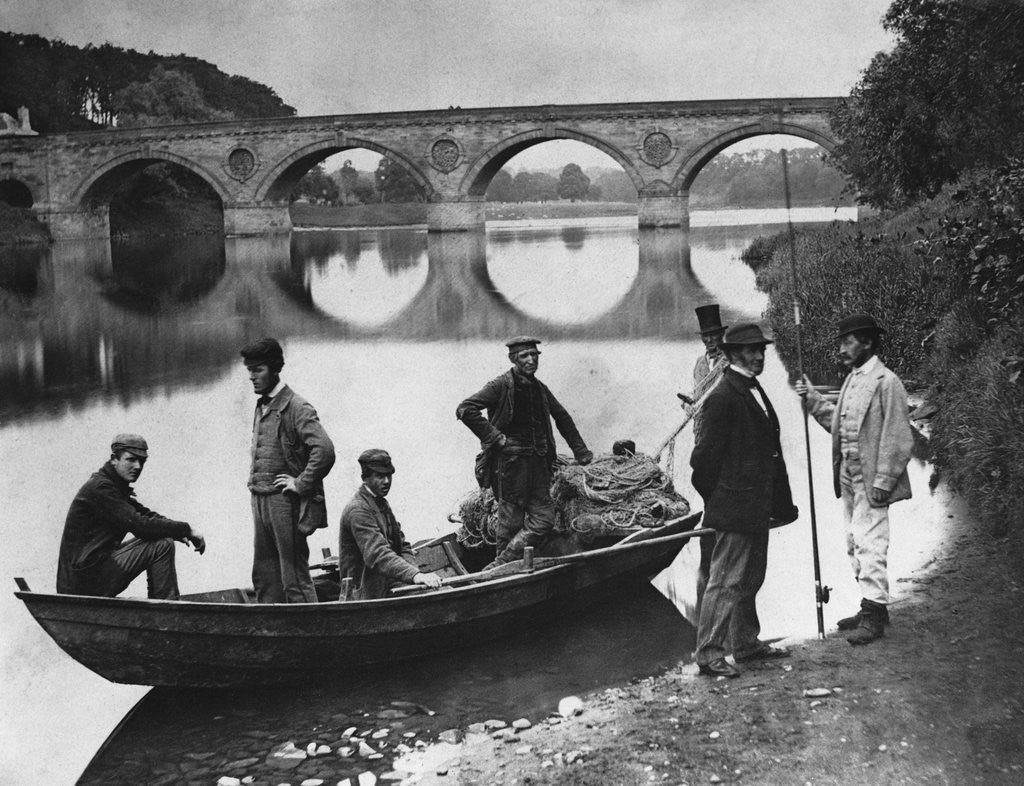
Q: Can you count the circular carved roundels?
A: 3